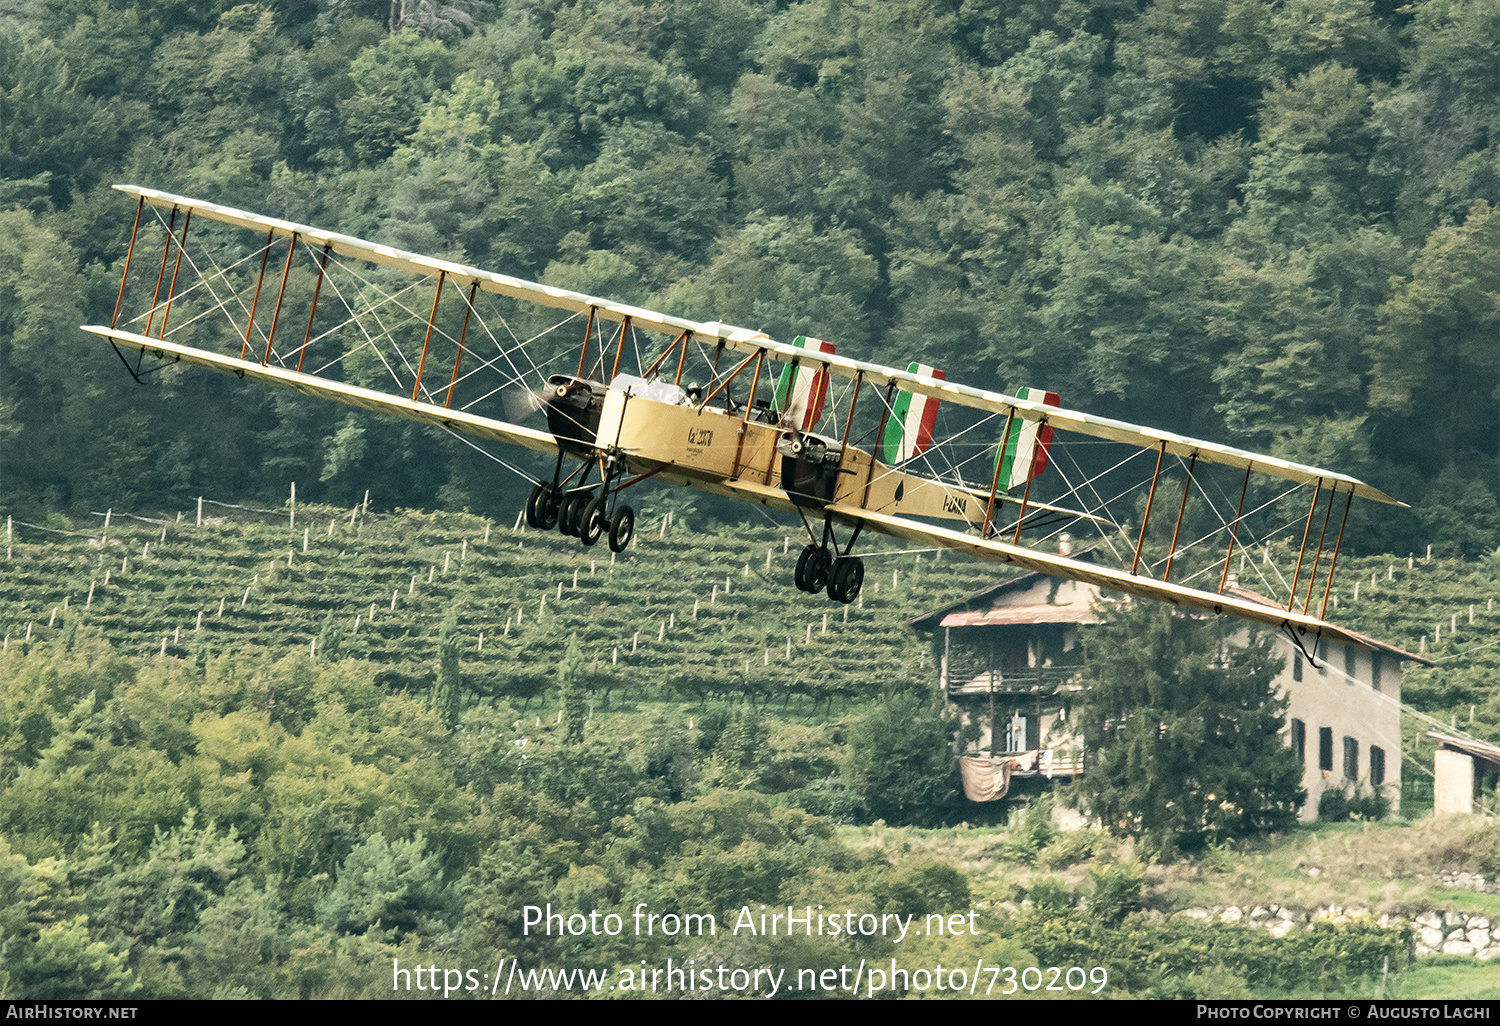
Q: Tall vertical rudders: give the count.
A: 3